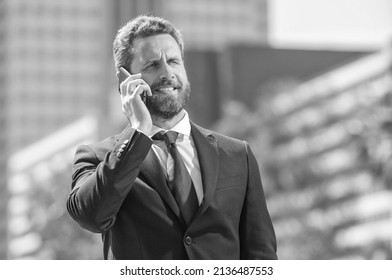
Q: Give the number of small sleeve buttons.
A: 4